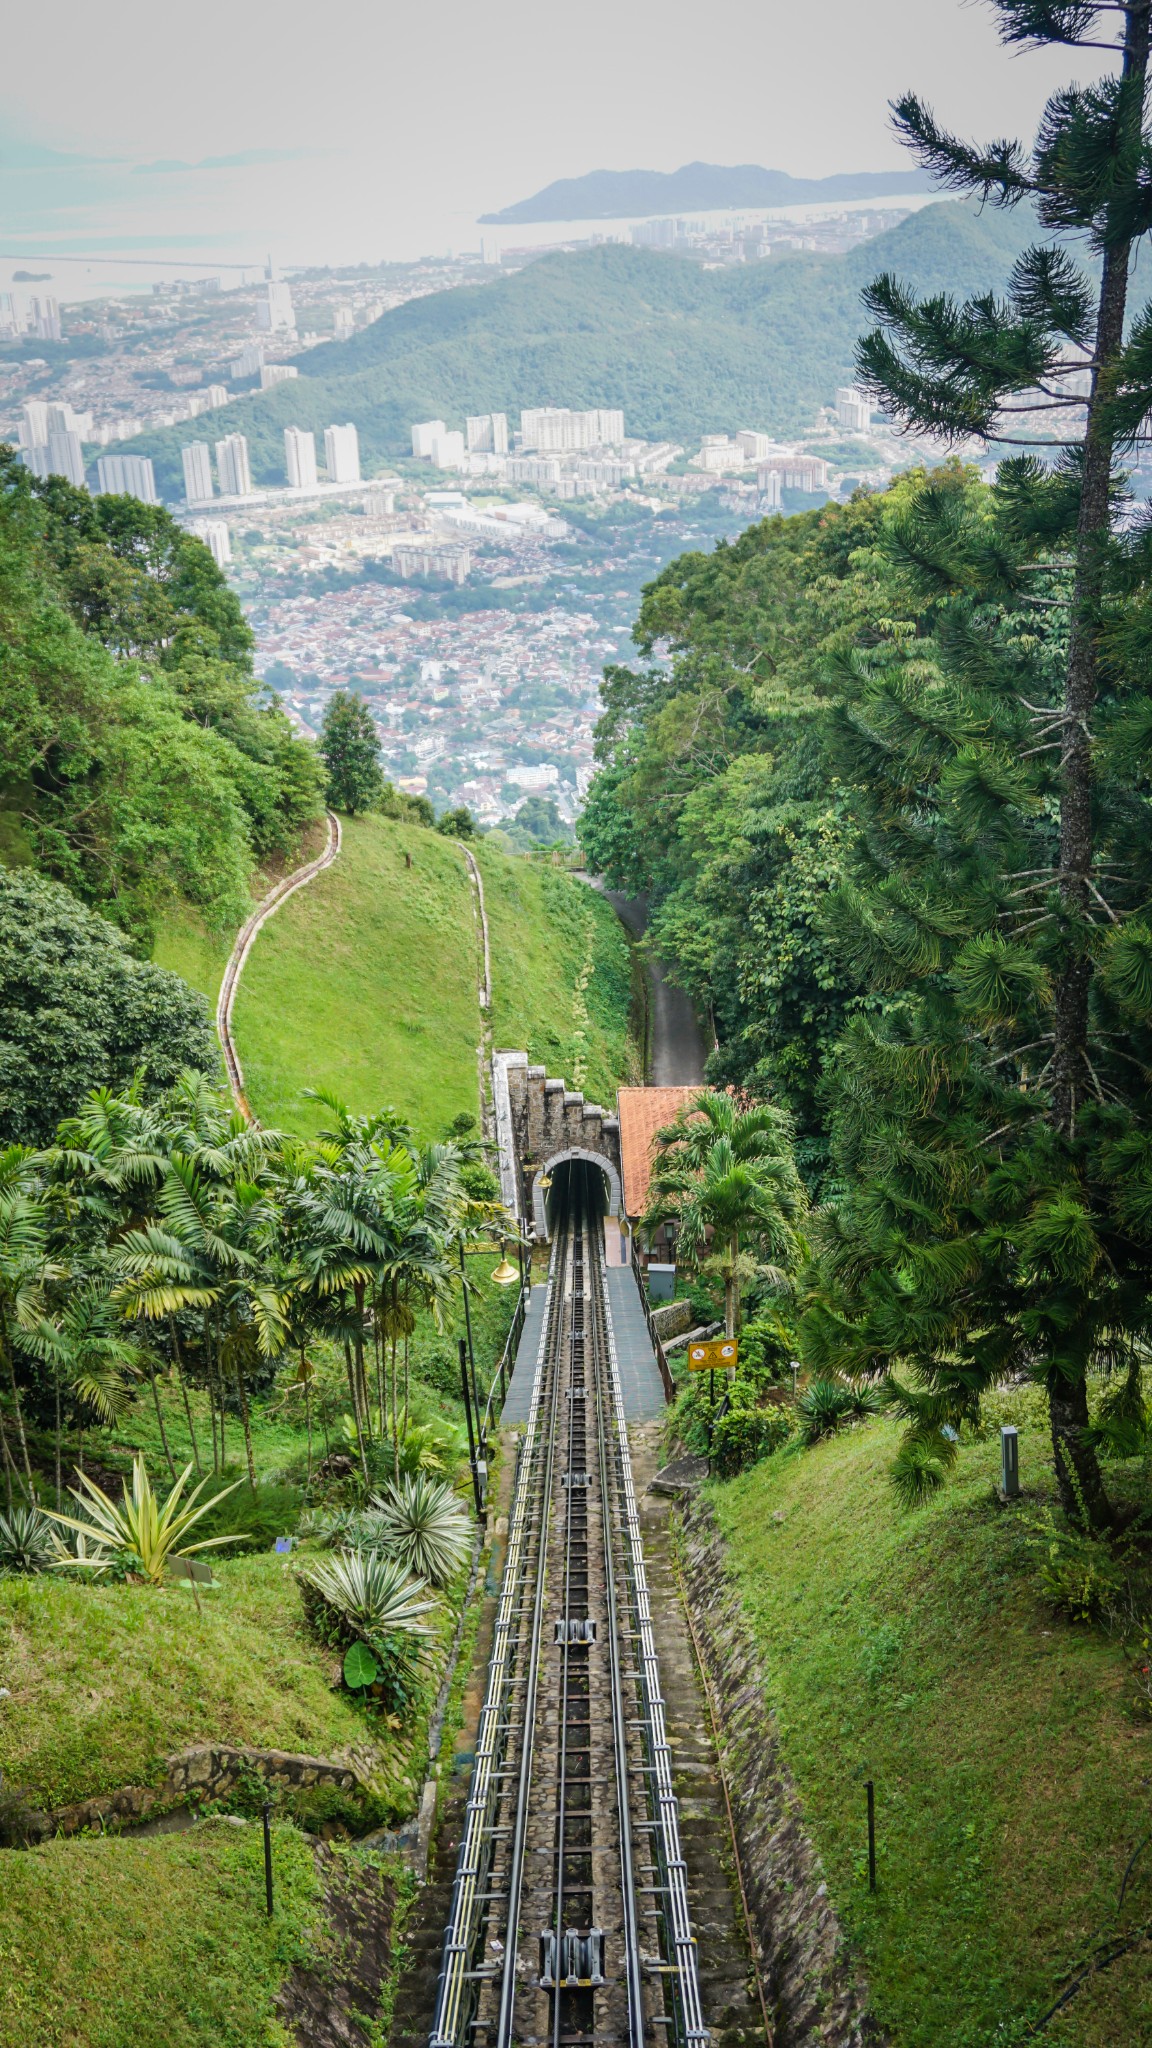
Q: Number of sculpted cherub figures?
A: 0